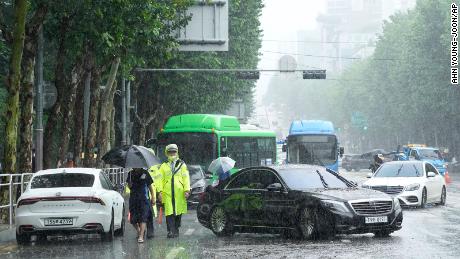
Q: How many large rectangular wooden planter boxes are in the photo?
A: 0